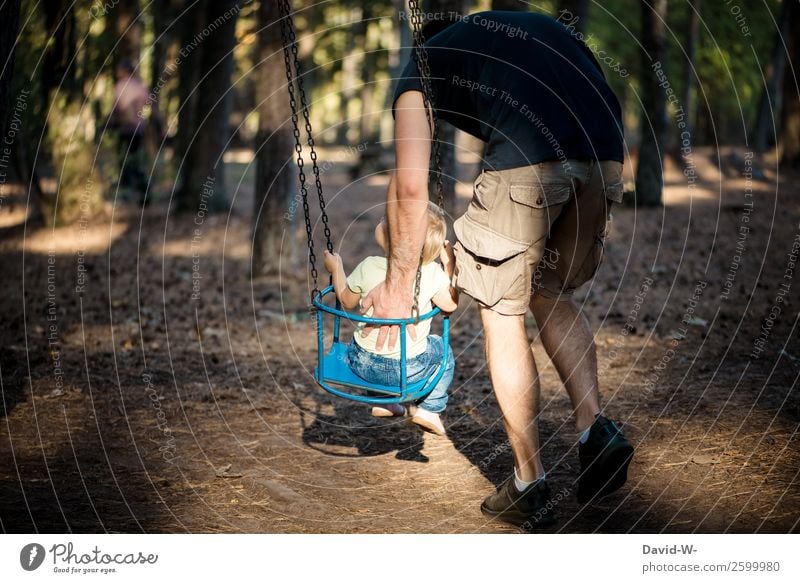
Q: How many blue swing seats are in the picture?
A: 1